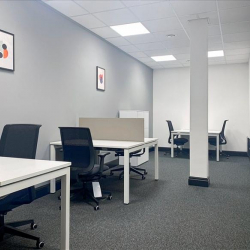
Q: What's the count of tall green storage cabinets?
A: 0